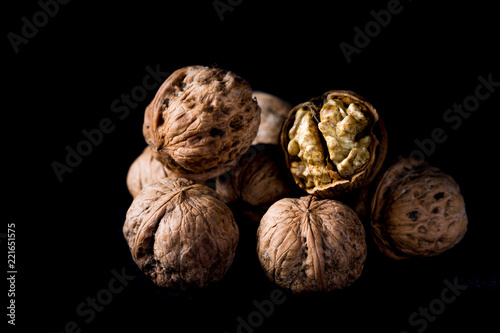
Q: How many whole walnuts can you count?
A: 7